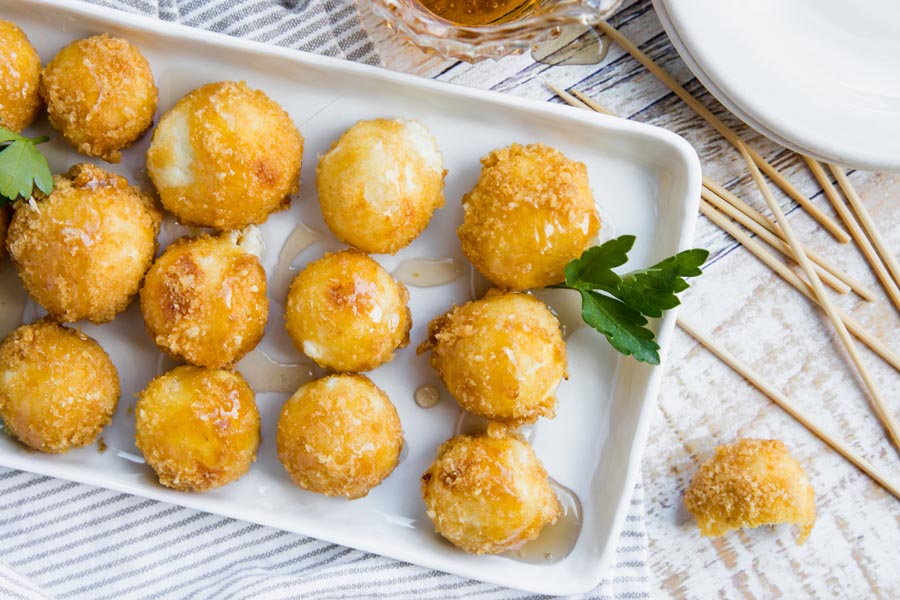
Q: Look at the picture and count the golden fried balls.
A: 14